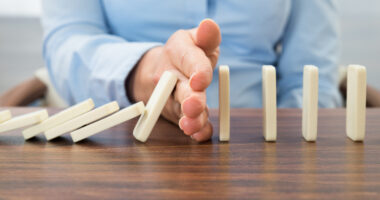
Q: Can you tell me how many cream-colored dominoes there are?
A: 10